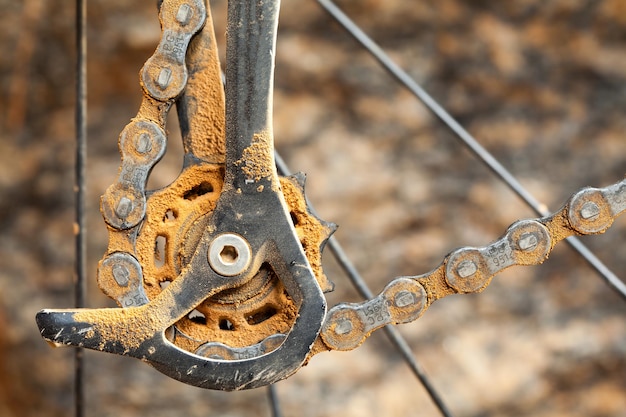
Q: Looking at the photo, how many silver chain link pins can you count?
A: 10